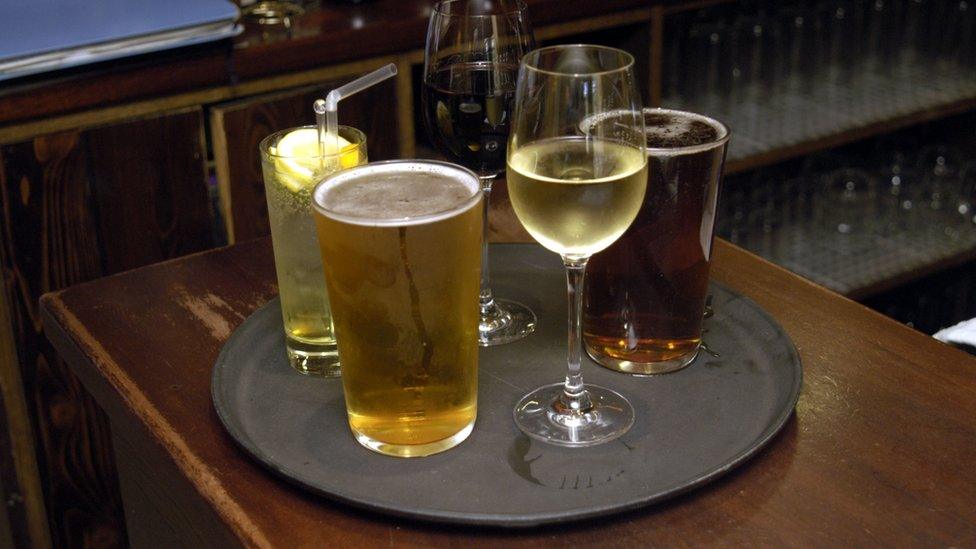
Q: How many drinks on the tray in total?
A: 5